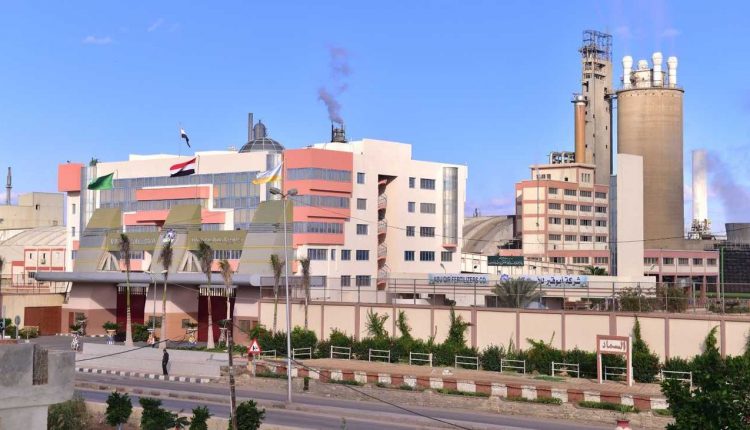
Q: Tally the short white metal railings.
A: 10